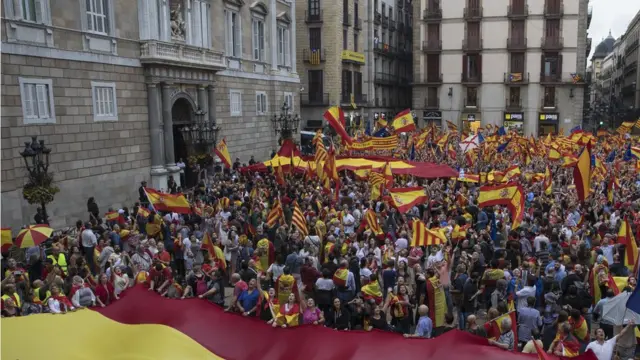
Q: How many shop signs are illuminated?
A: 2